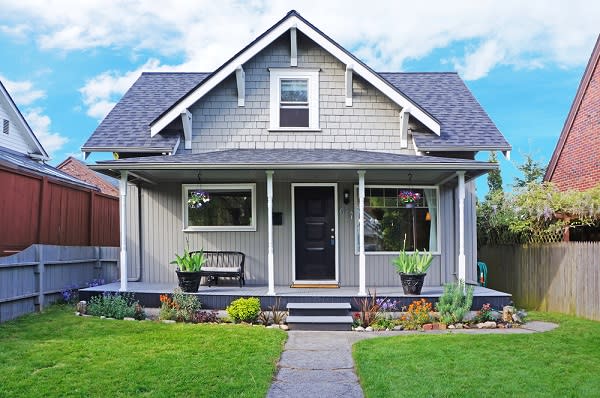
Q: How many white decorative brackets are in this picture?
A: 5